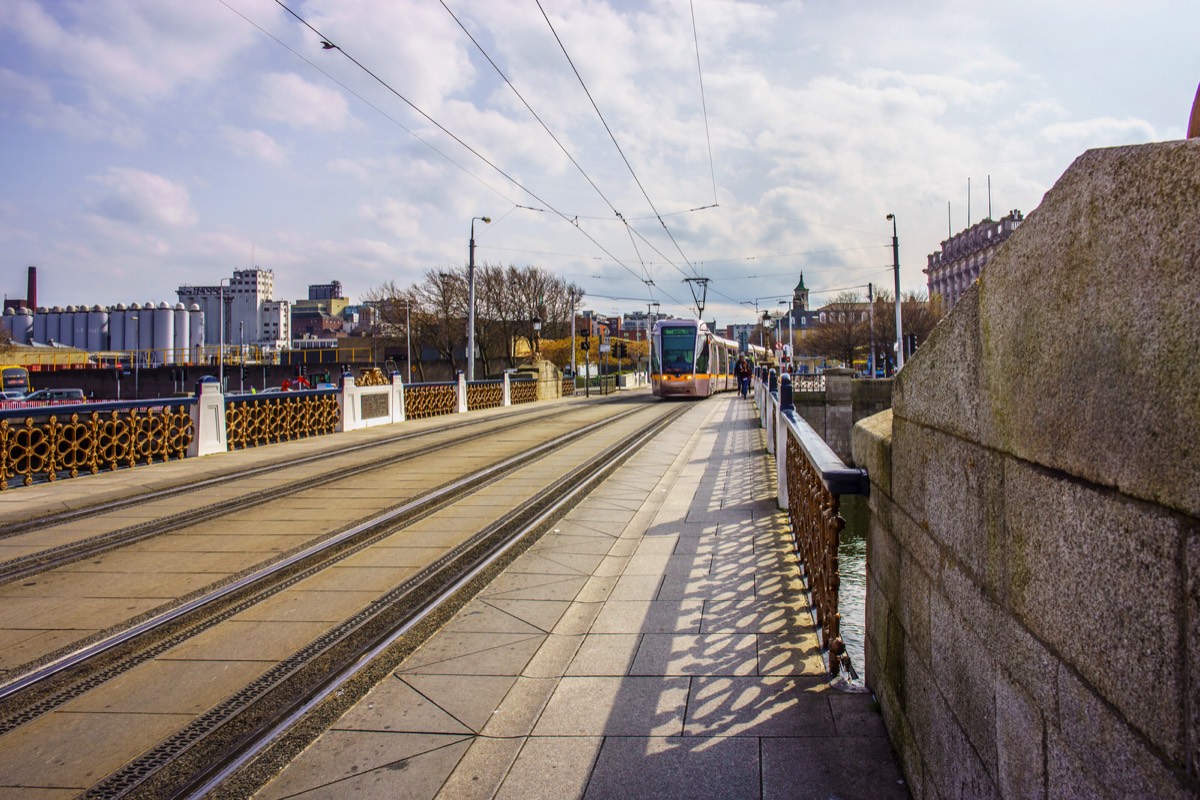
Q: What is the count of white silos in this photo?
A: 13